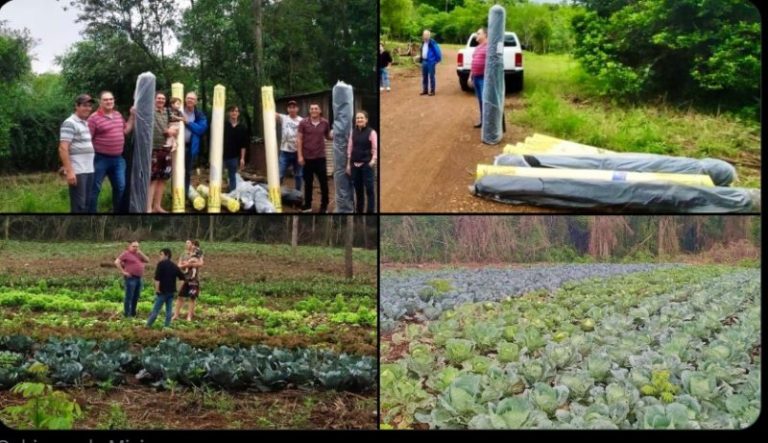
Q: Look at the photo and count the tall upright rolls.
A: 6